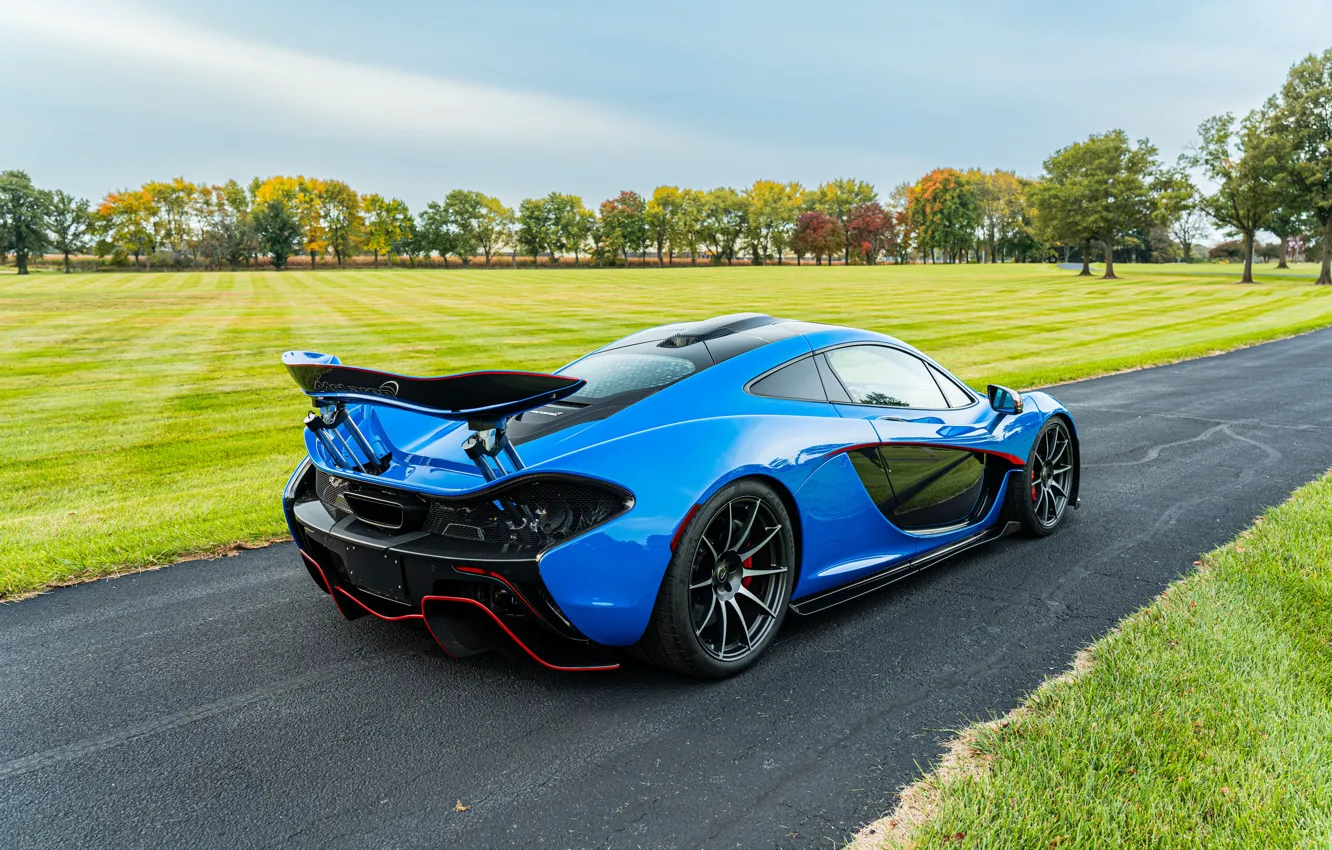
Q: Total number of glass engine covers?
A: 1